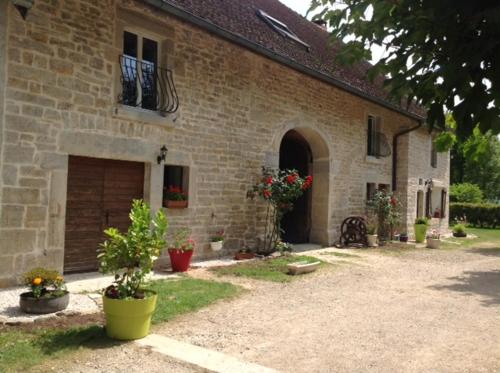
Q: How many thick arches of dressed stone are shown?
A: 1